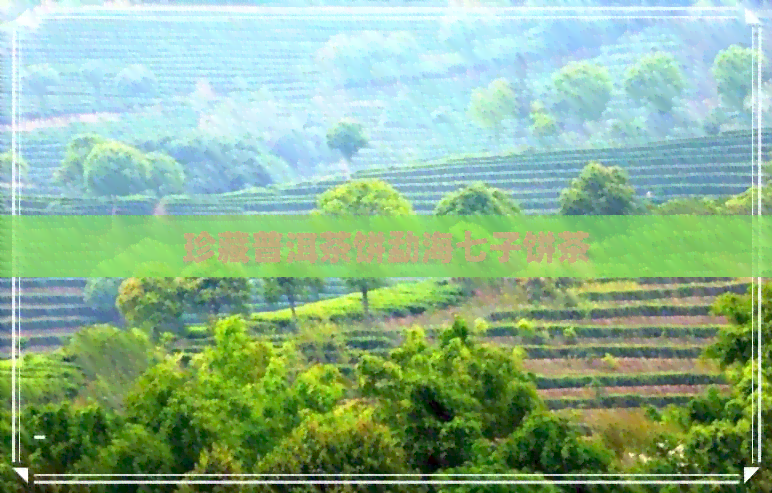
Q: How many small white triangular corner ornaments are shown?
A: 4